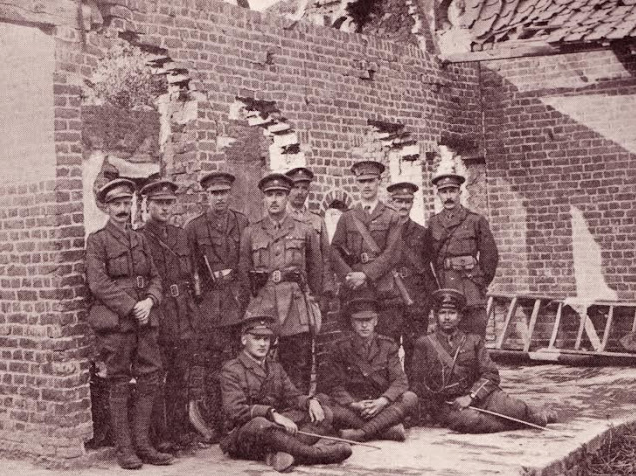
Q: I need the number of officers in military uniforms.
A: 11